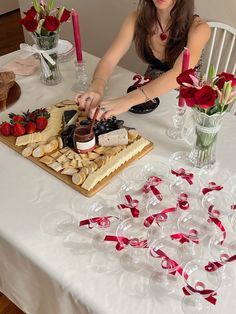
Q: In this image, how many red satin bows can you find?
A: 14